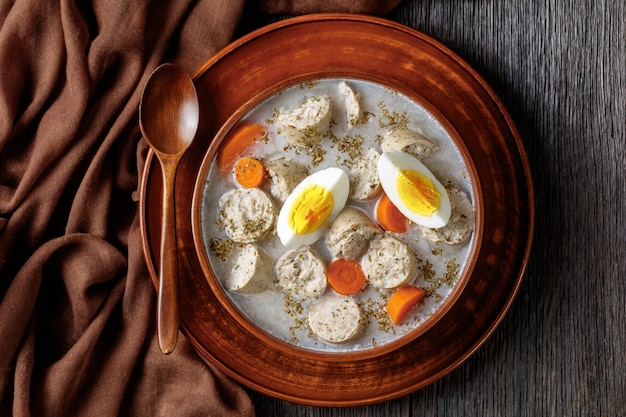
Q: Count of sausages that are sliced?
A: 12